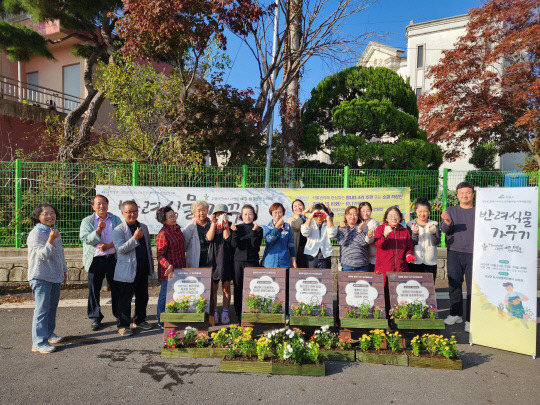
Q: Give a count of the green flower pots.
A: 13